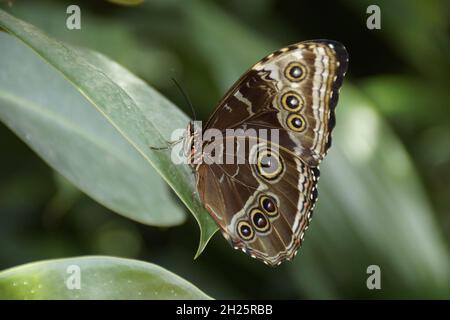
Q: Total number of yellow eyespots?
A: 7